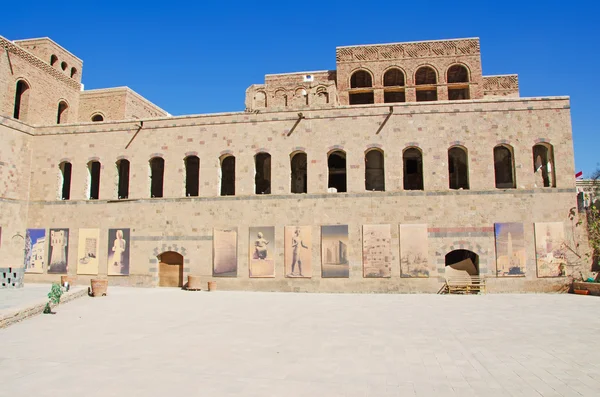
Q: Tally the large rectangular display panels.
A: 12